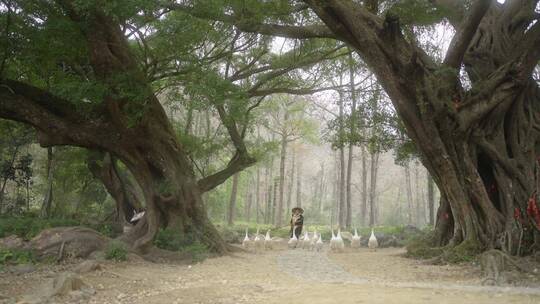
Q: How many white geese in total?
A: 11